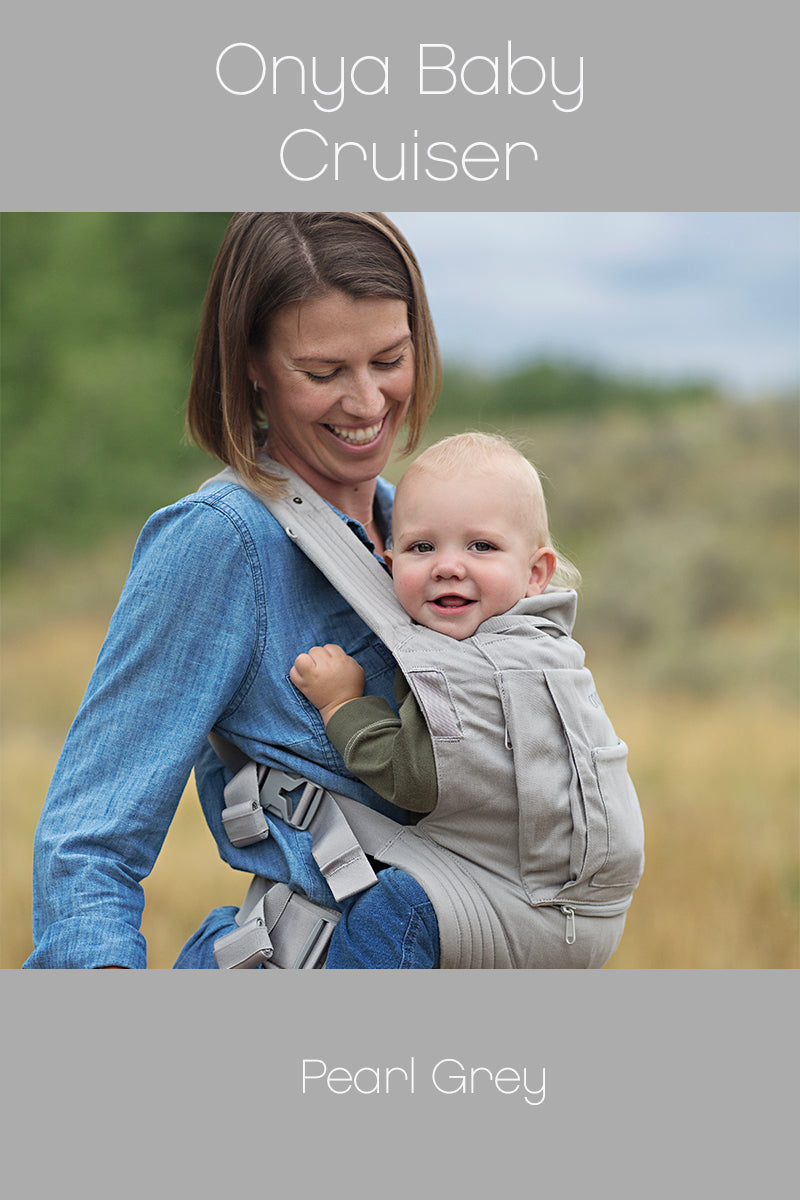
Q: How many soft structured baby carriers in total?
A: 1